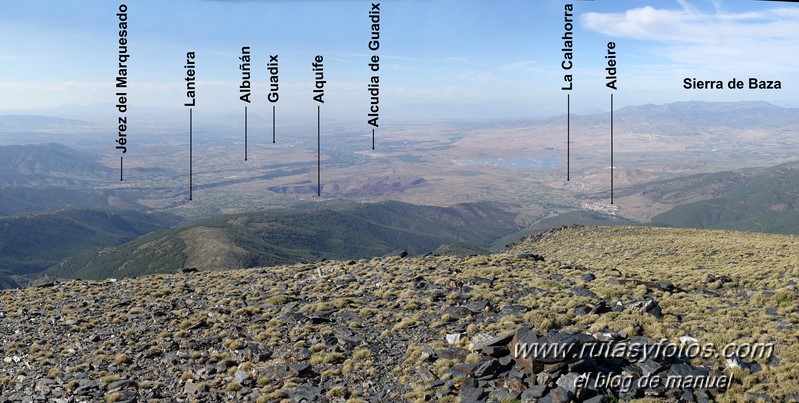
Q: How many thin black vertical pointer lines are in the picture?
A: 8